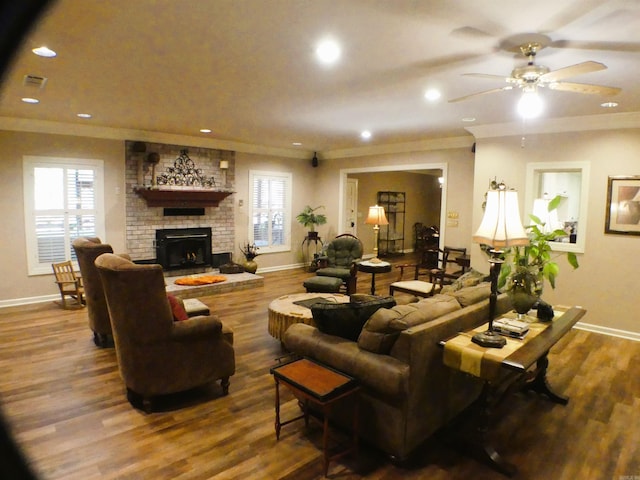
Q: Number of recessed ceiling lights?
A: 10